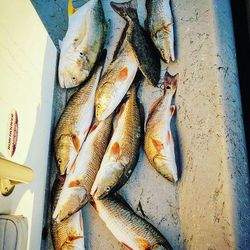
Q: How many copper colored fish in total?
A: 7